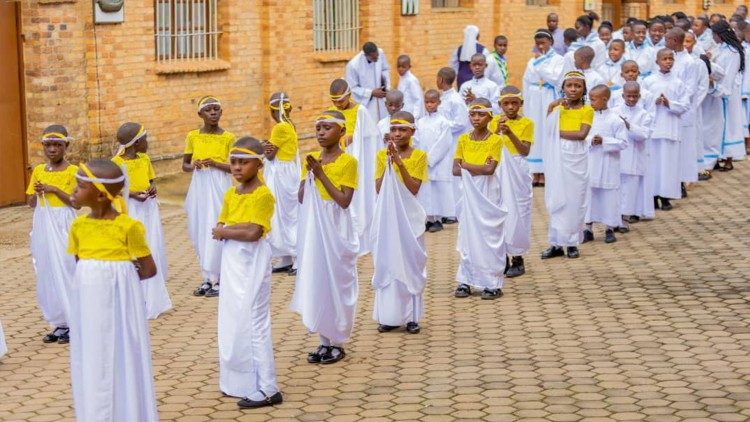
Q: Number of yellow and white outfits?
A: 12